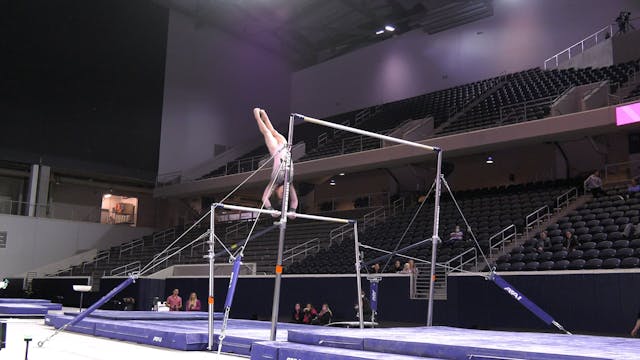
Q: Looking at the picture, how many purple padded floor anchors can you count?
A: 4